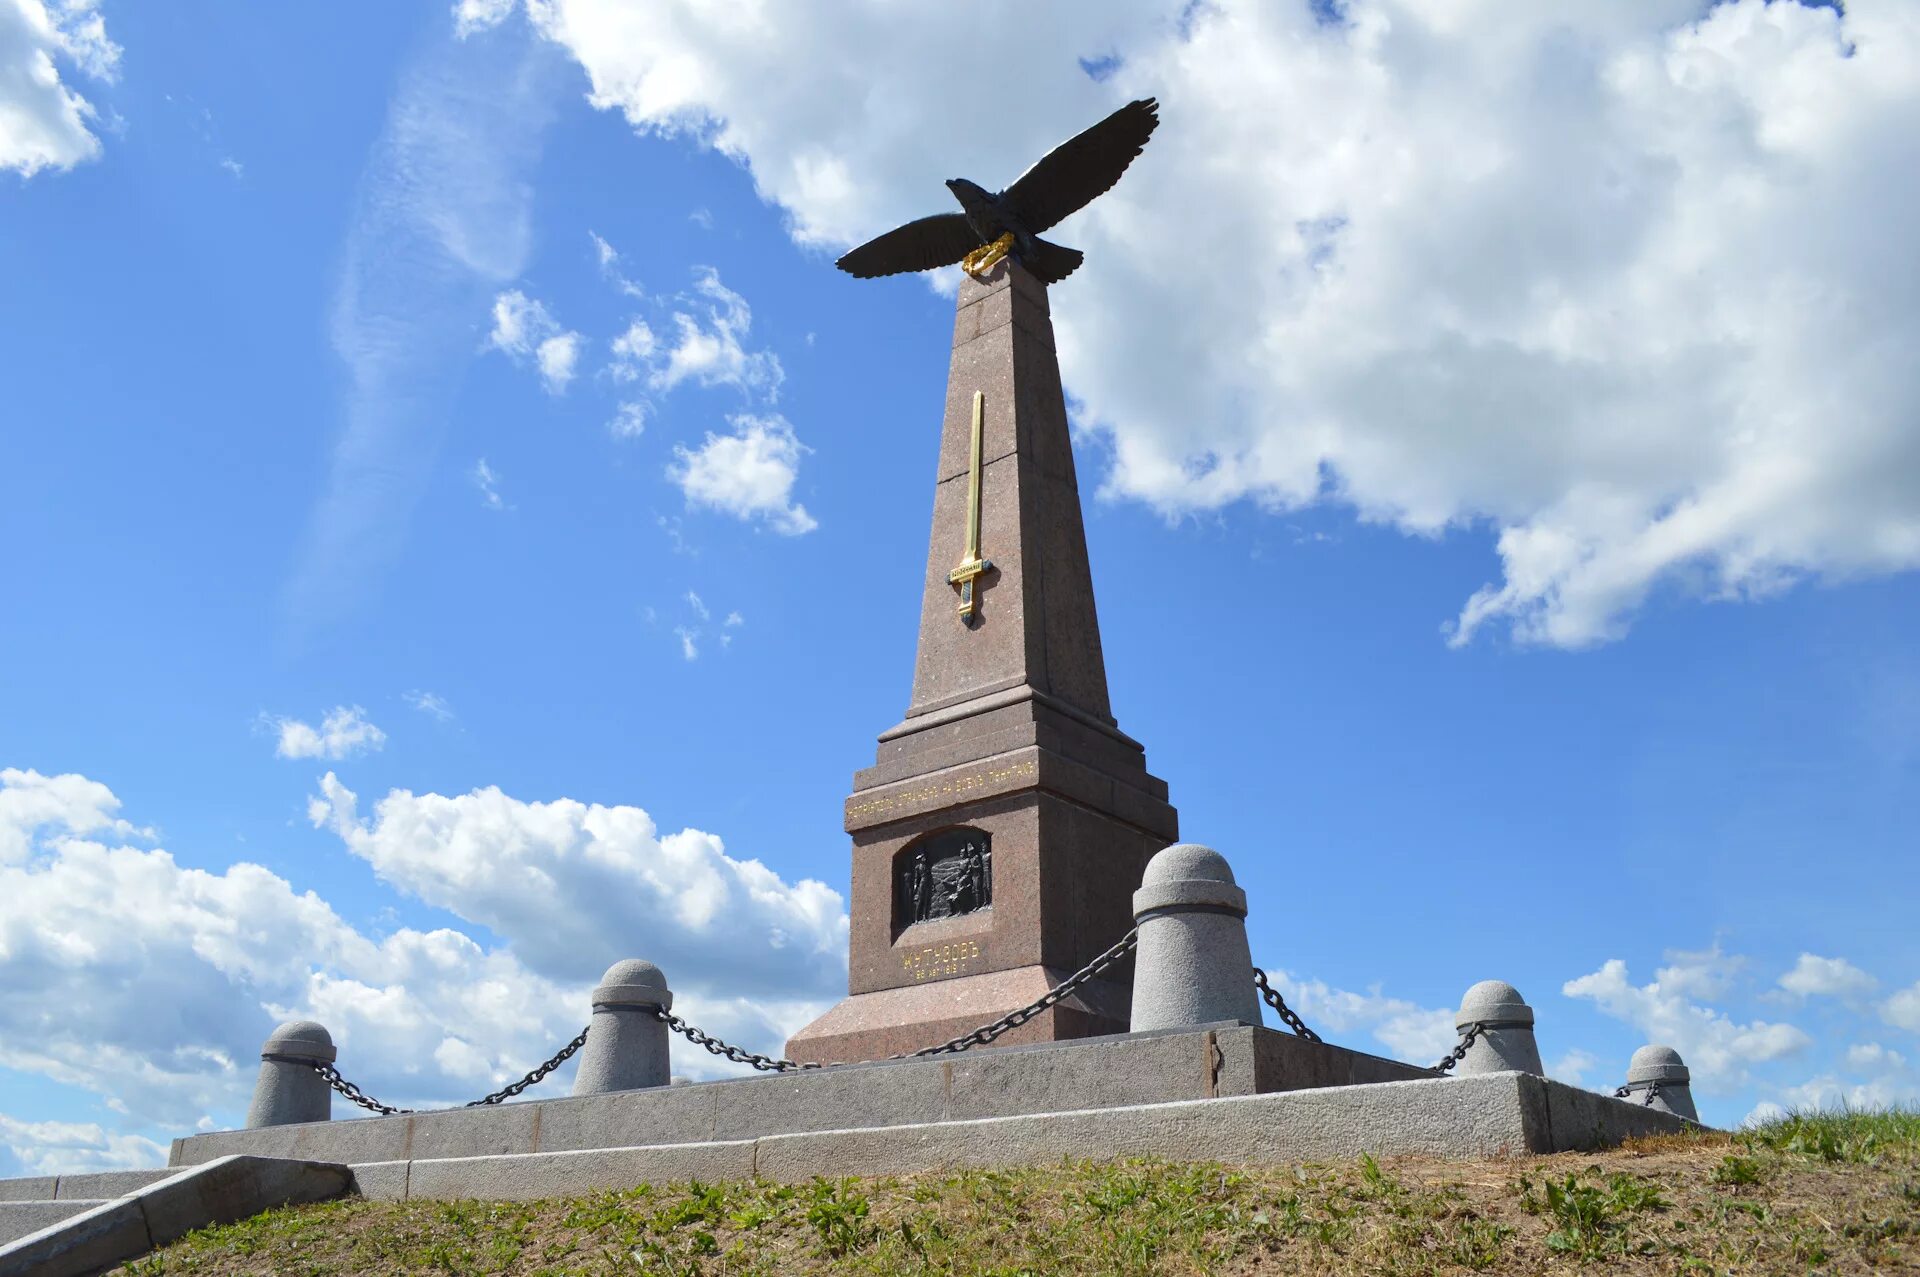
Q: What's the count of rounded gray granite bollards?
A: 5